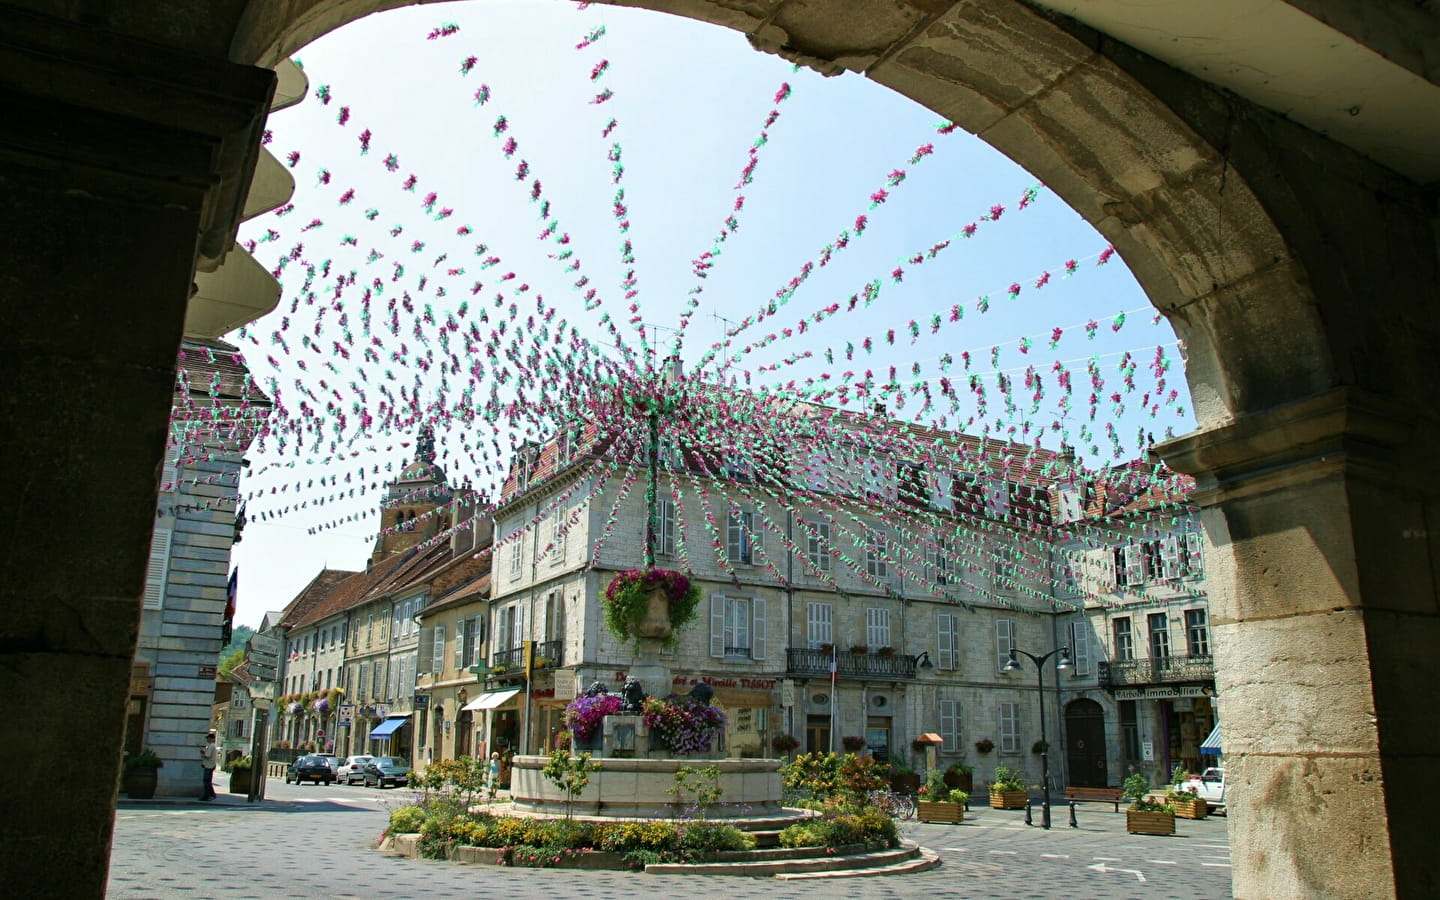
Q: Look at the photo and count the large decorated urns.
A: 1